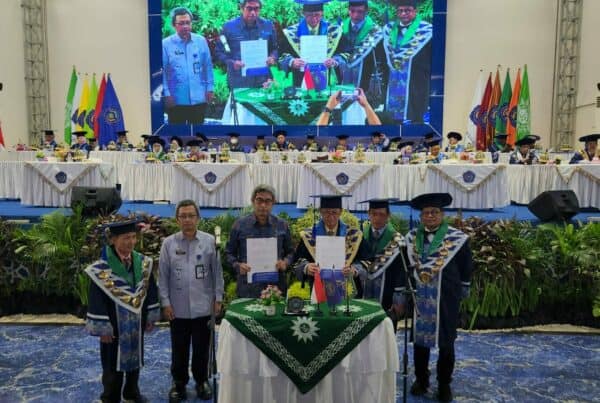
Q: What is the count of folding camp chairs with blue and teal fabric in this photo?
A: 0